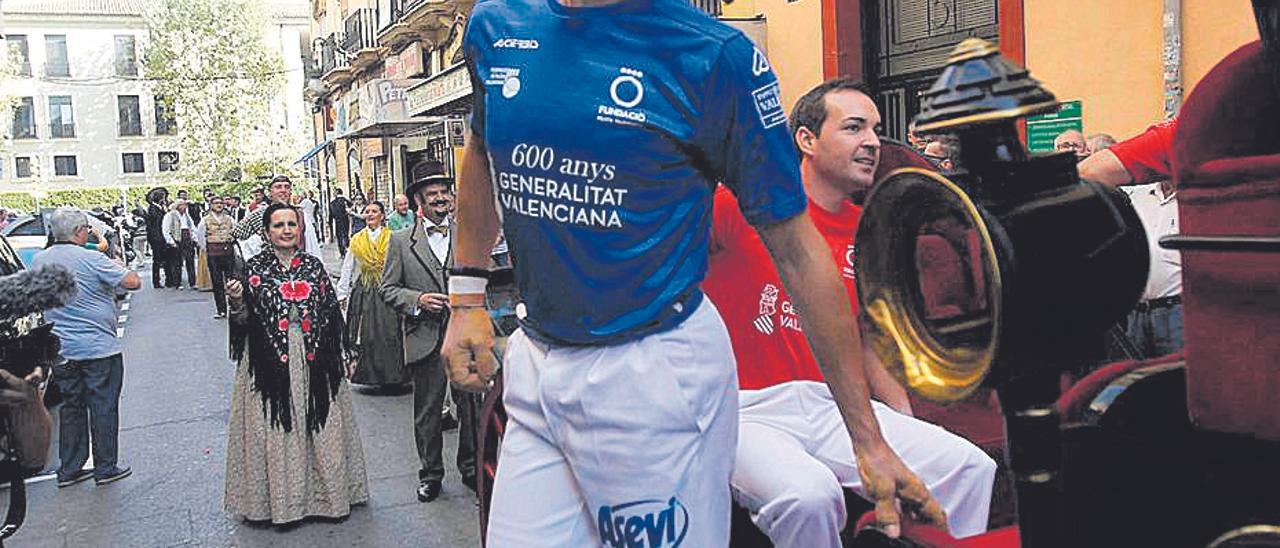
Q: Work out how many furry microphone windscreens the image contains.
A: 1